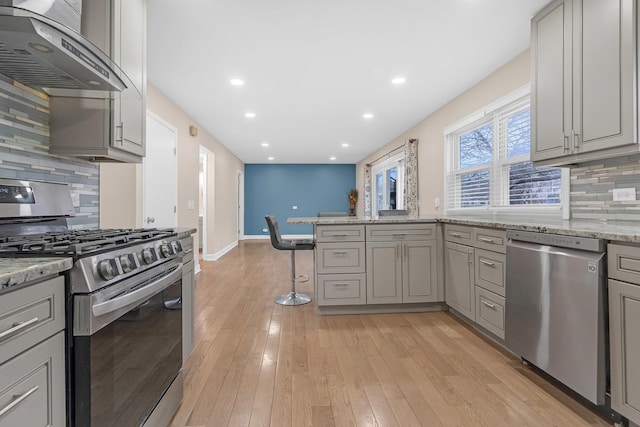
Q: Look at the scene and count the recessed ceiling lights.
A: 8